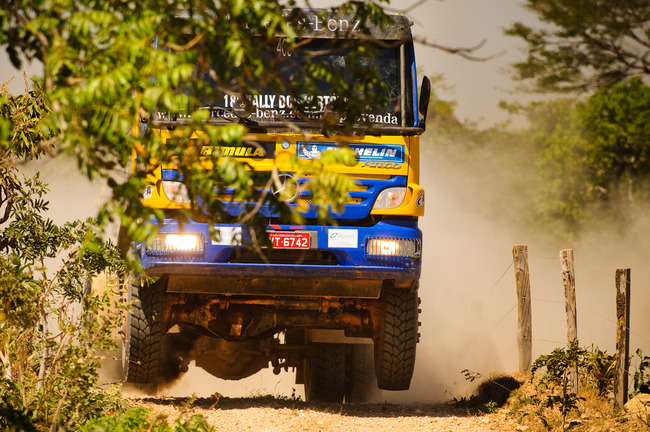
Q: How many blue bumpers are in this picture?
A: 1